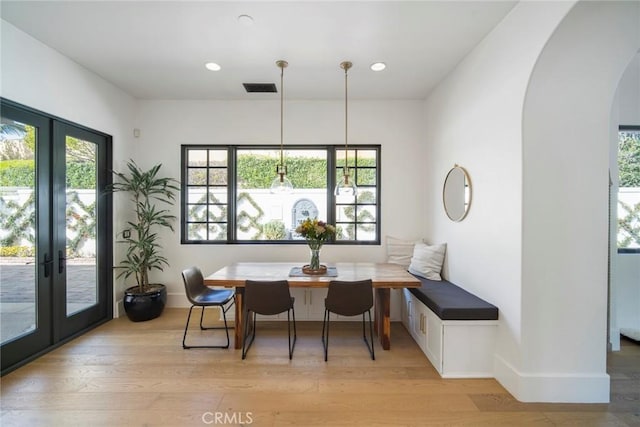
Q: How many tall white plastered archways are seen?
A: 1